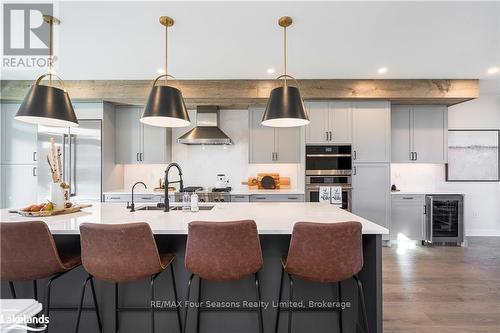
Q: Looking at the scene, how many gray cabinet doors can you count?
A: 13